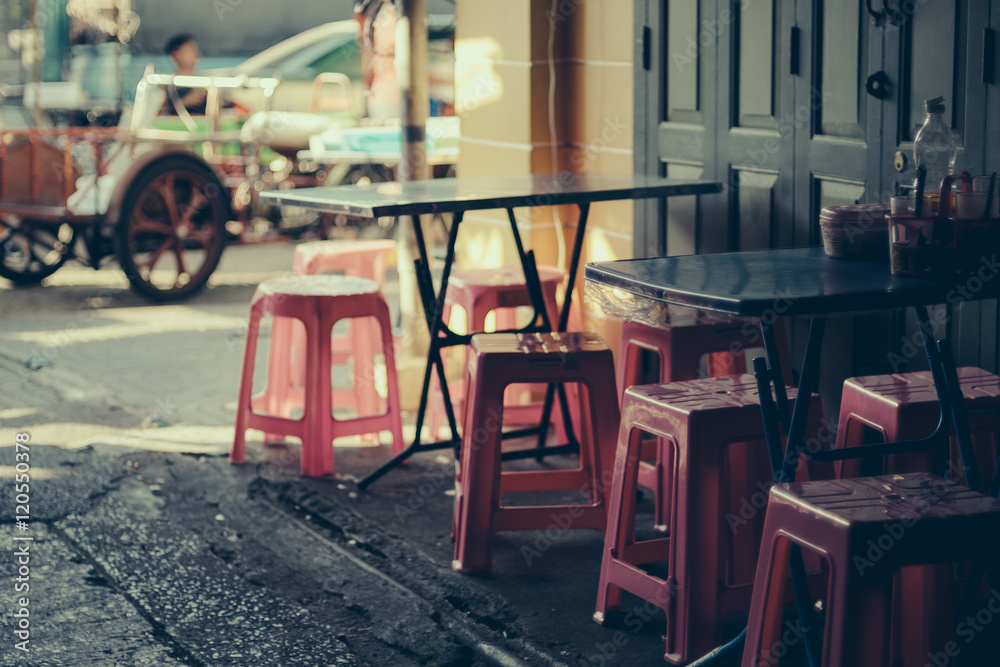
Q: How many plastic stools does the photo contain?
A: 8